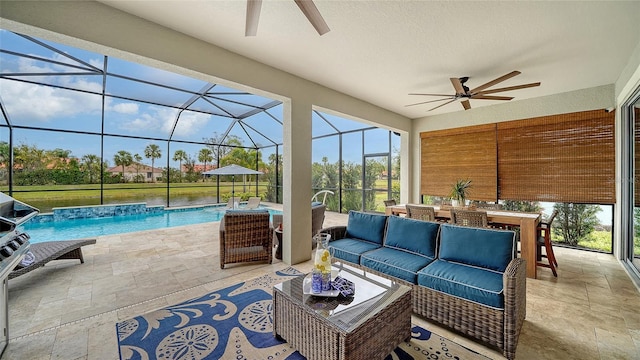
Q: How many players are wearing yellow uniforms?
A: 0